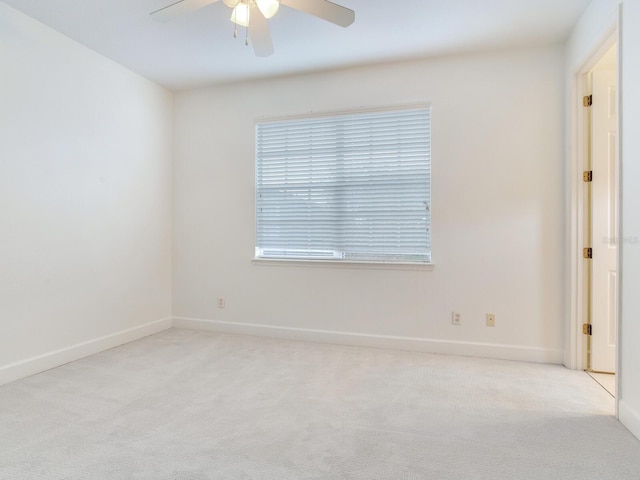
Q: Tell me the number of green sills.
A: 0